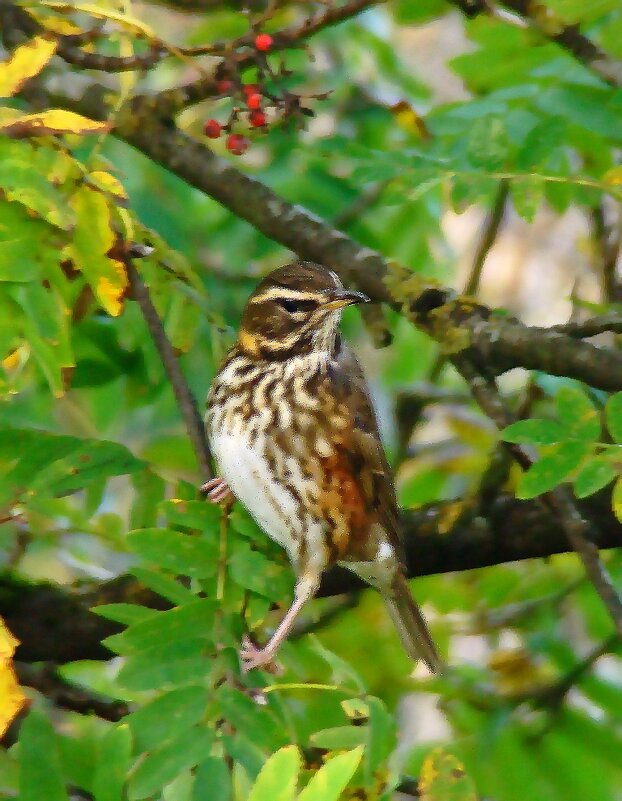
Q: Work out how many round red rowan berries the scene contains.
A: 7